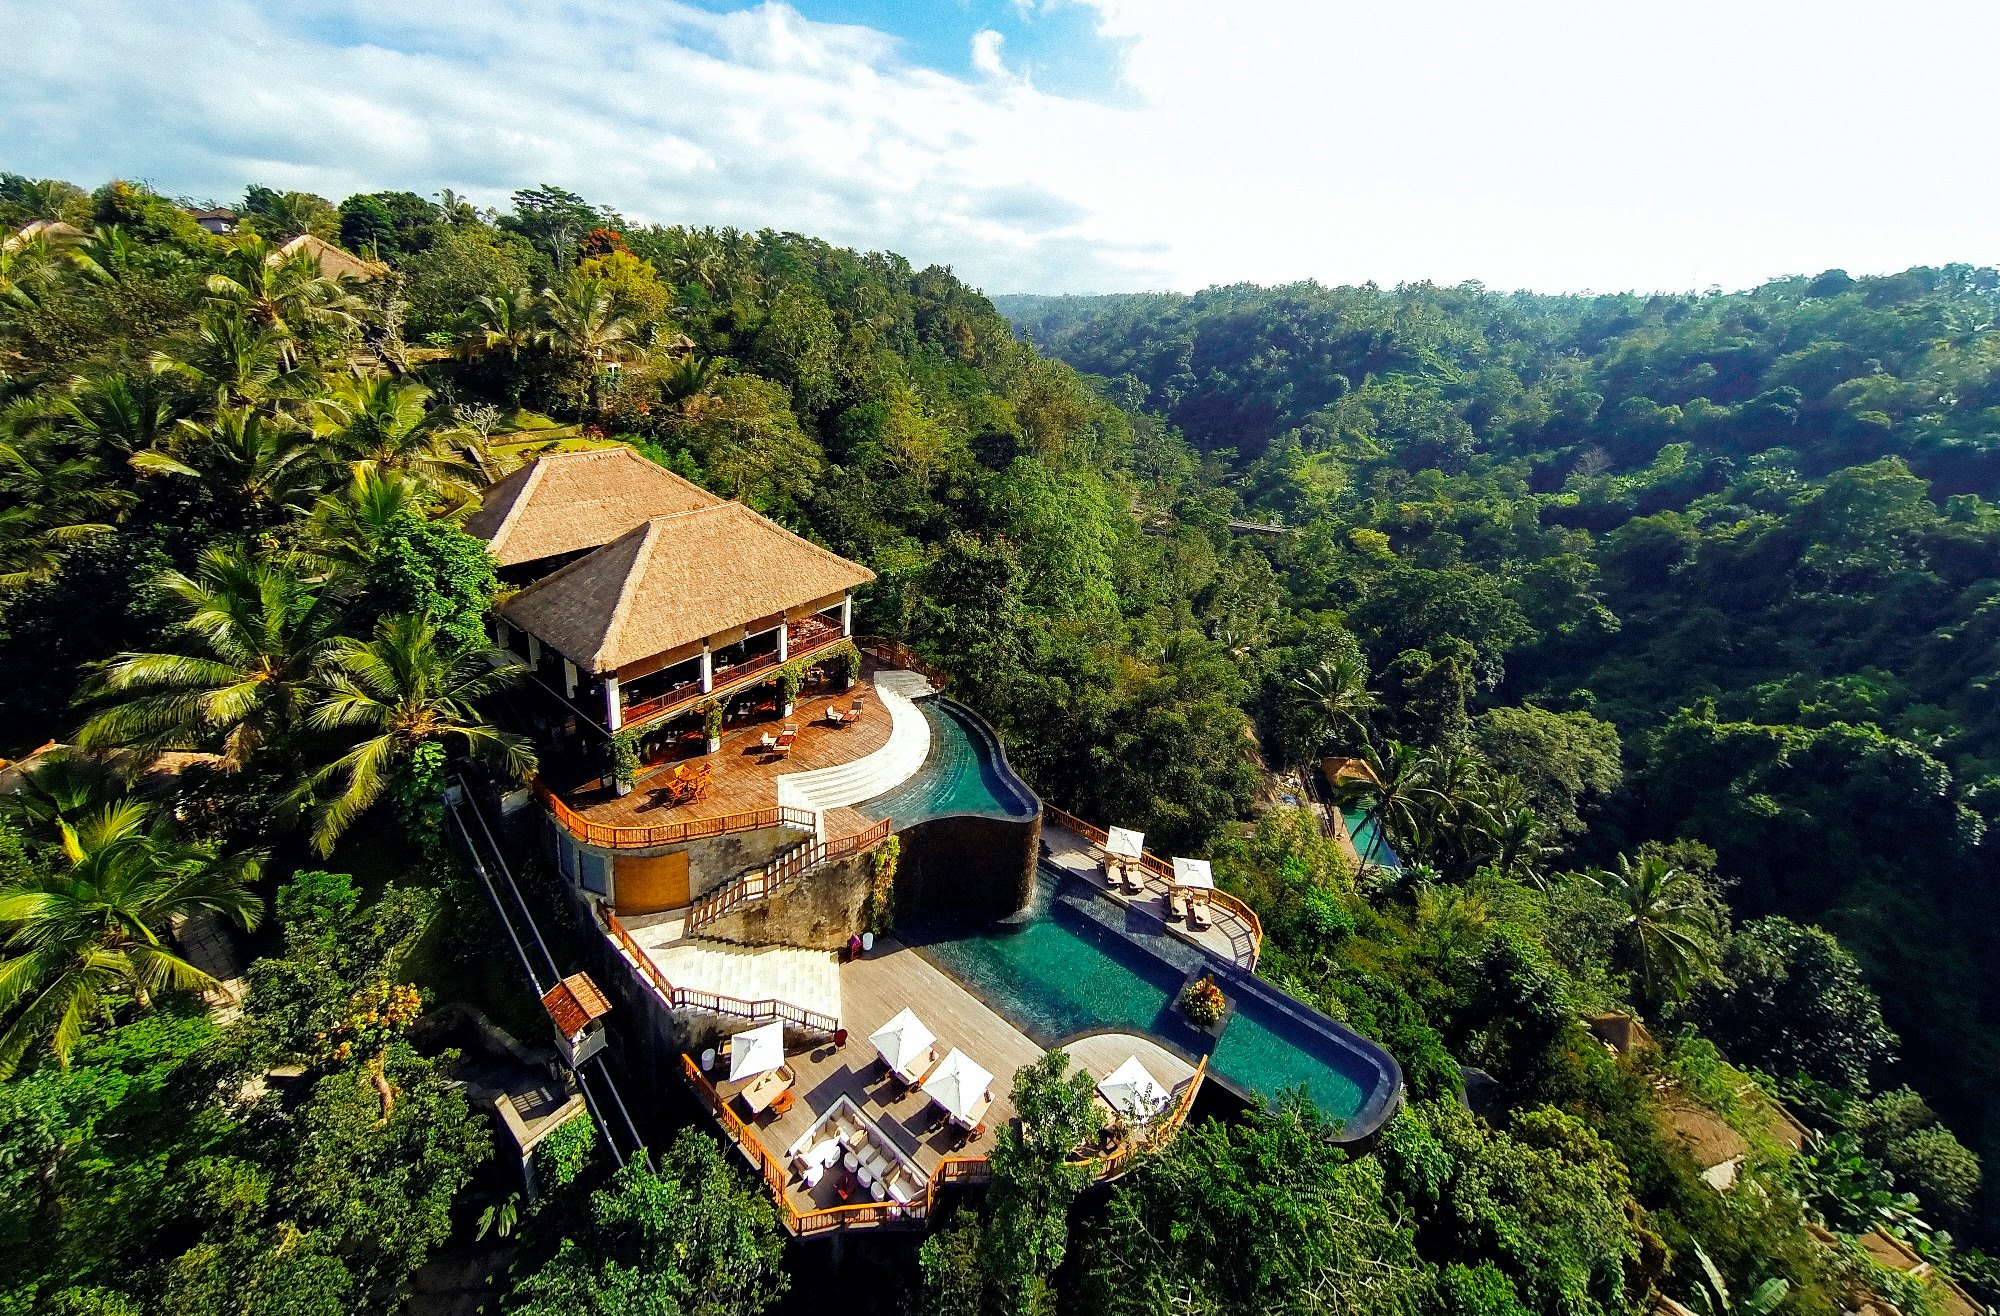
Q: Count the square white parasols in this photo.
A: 6